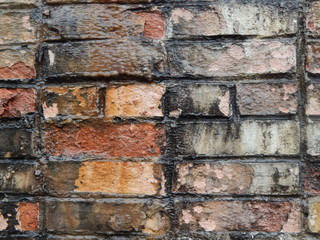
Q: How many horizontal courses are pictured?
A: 6